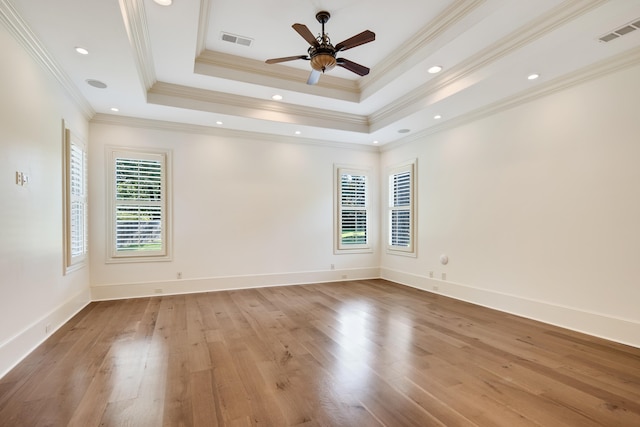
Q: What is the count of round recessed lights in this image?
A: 10